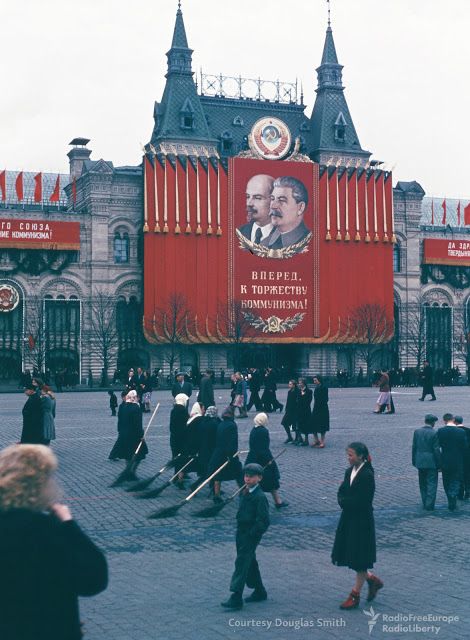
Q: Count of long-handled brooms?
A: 5